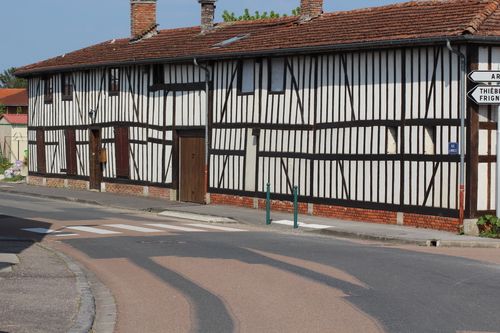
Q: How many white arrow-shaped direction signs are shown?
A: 2